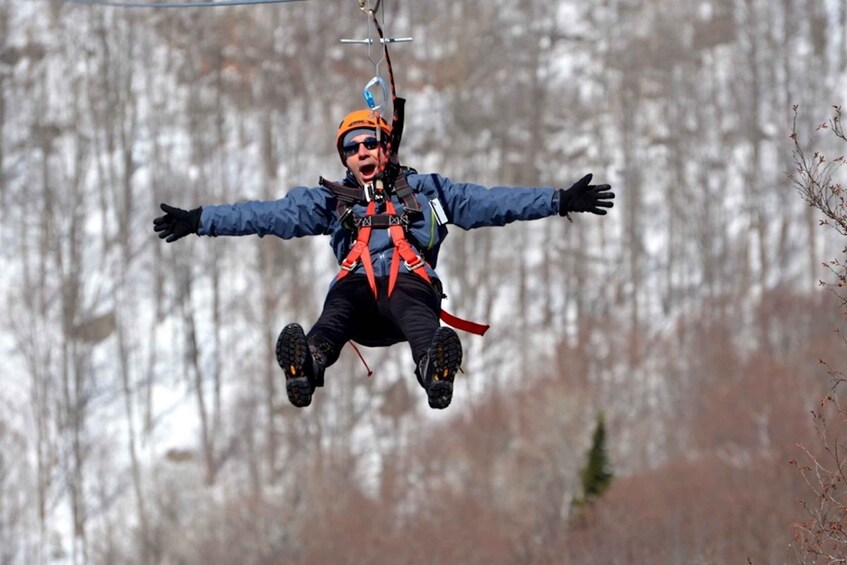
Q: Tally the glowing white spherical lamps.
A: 0